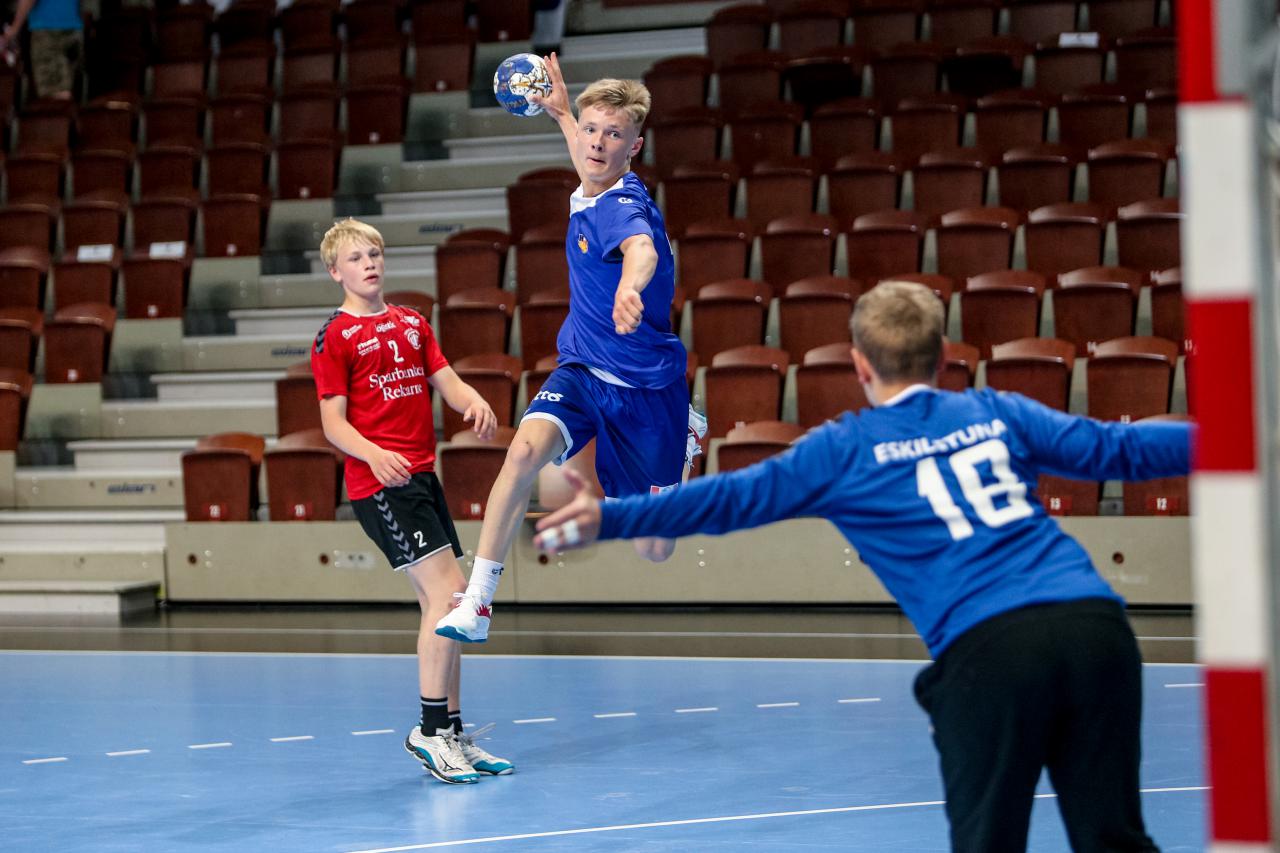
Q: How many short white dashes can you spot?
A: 12